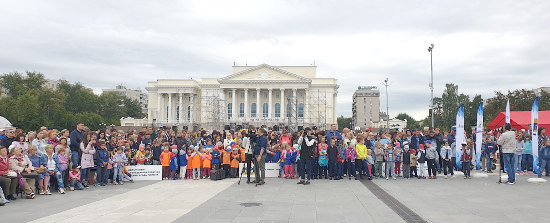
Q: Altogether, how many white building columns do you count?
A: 12